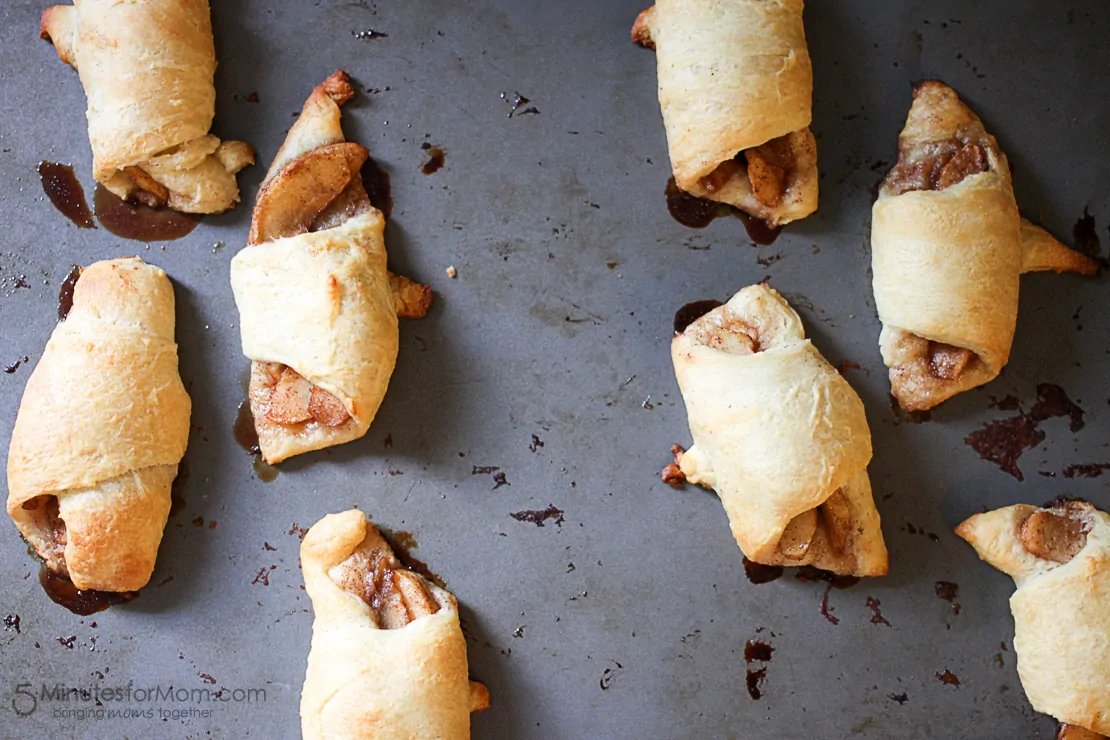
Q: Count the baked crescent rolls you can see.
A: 8